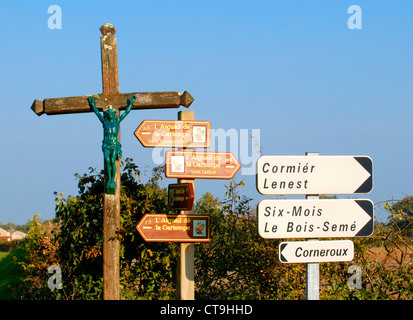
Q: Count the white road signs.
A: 3